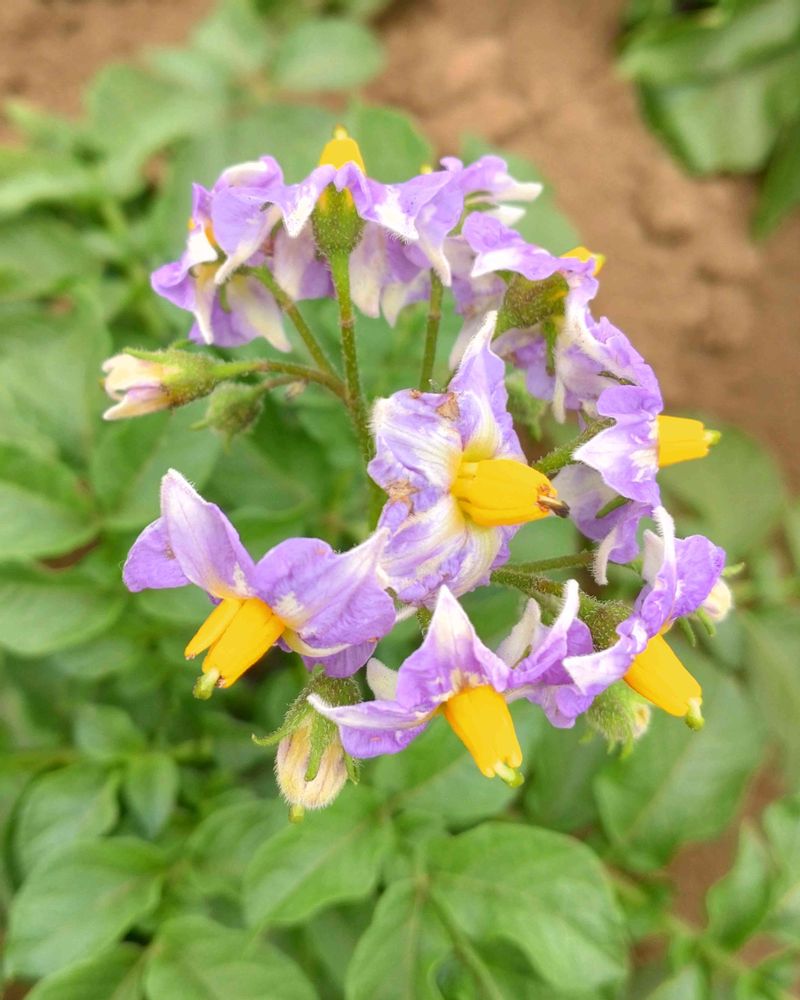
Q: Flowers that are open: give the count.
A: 9